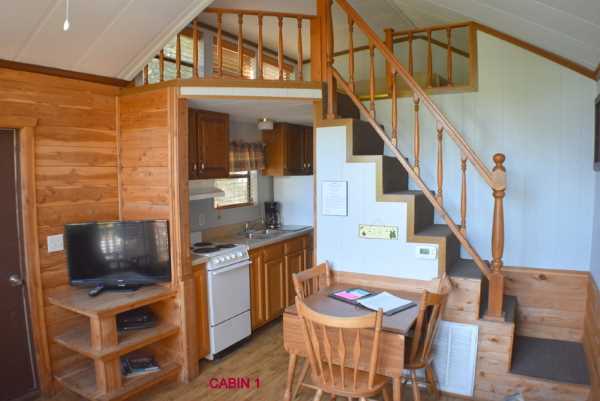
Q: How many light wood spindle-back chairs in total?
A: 3